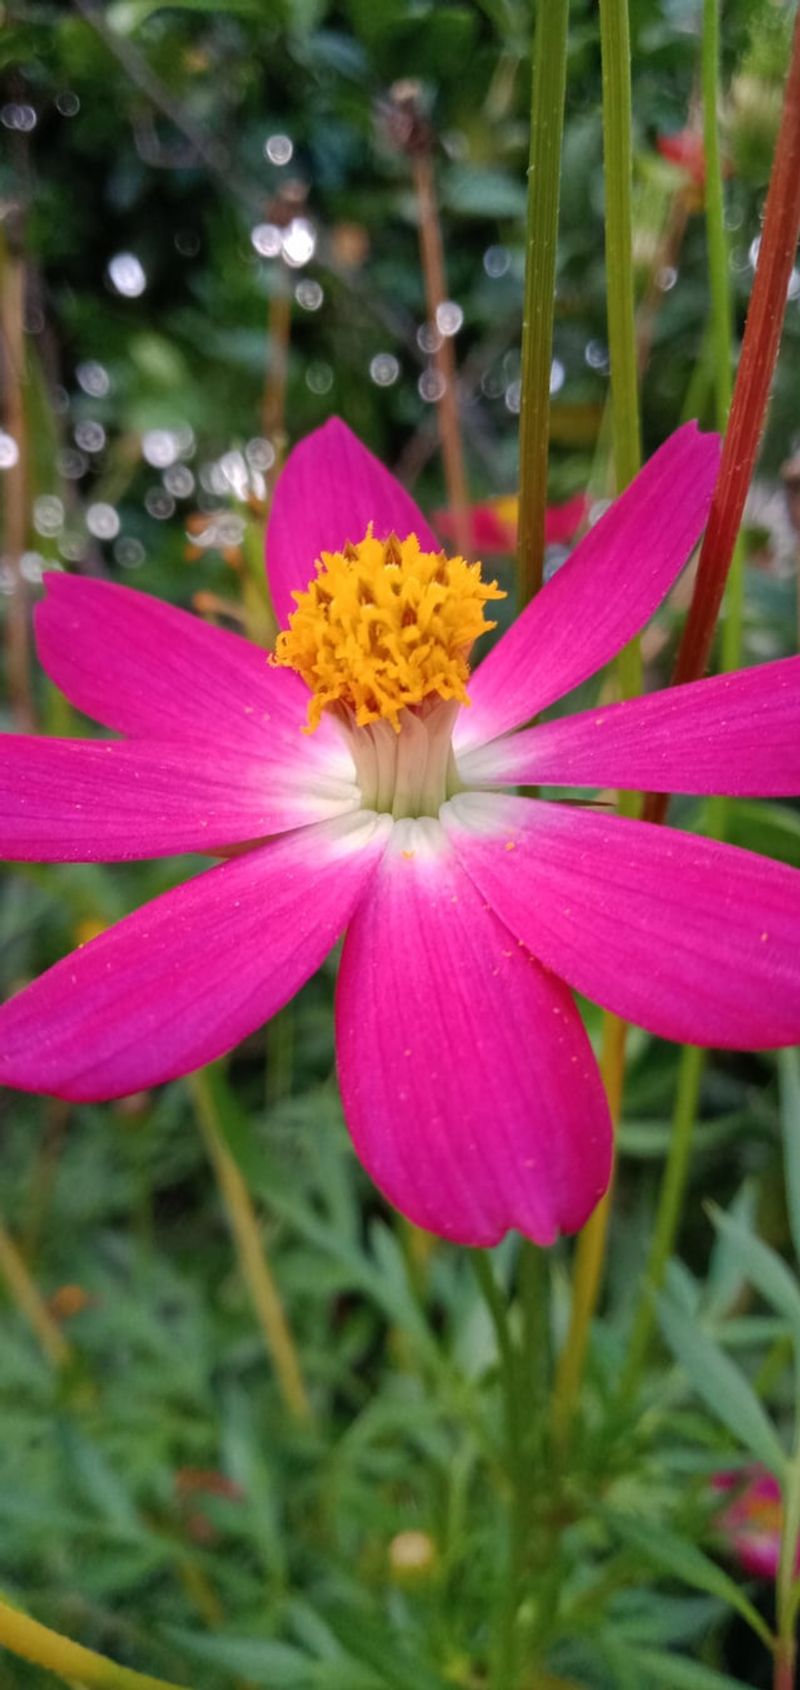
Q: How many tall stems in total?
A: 4